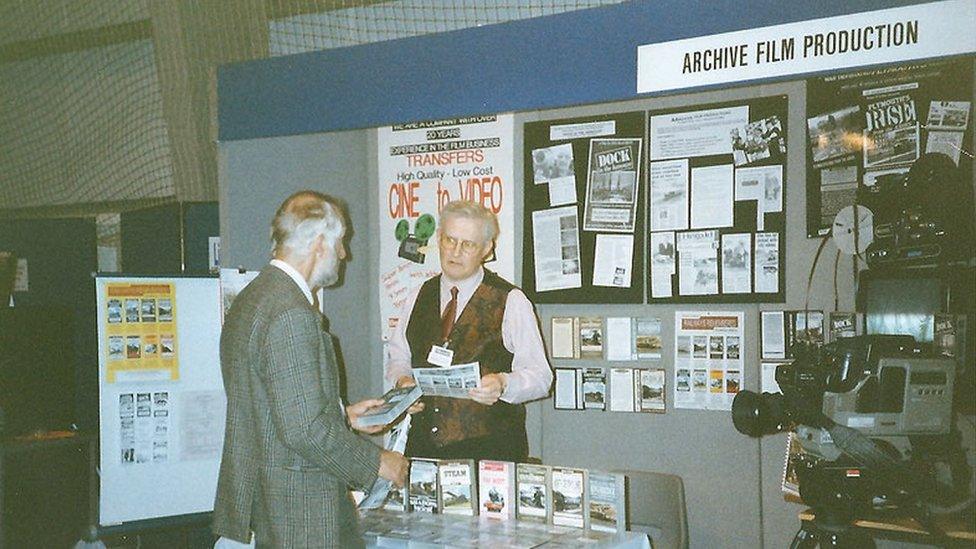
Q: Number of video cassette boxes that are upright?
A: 7